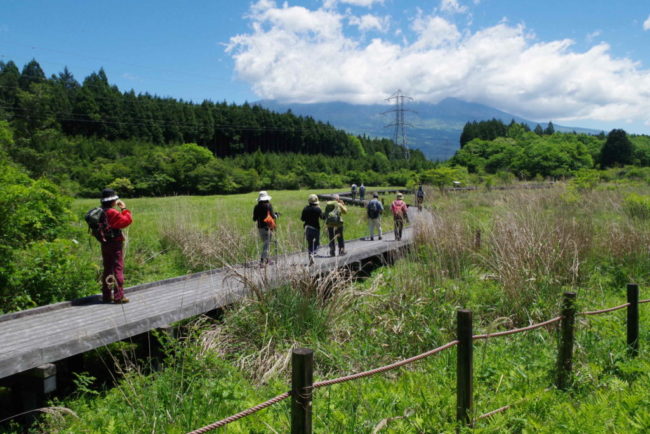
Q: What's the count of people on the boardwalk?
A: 9